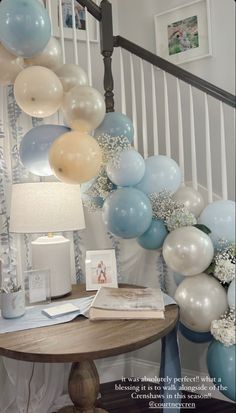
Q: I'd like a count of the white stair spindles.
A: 13